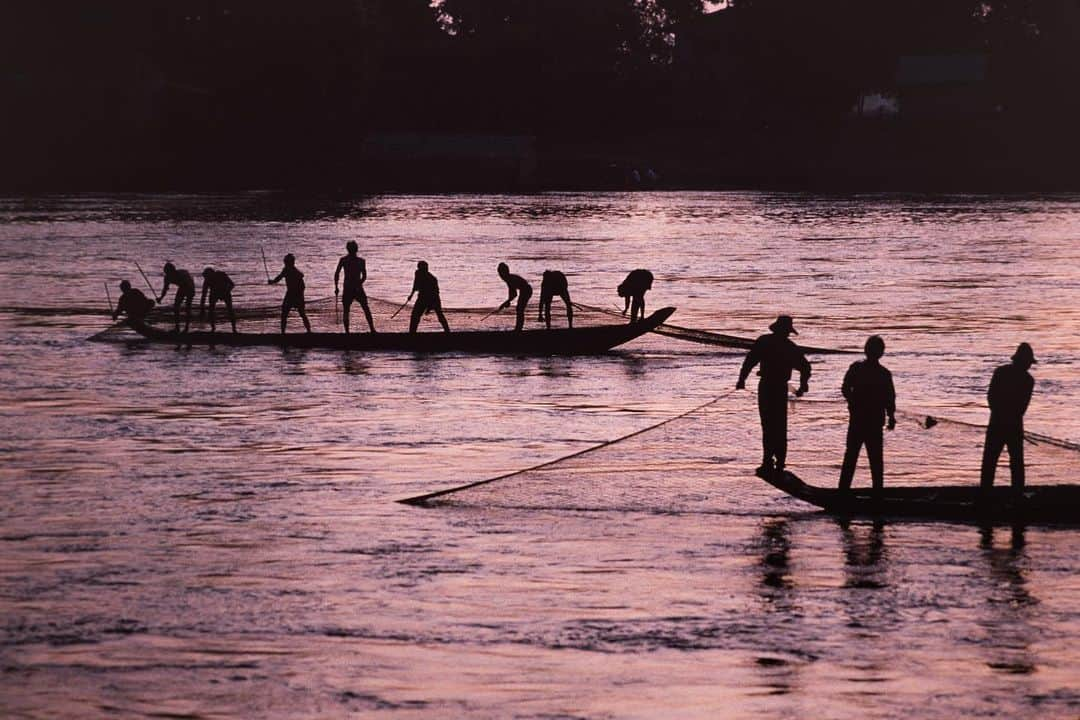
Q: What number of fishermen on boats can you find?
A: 12